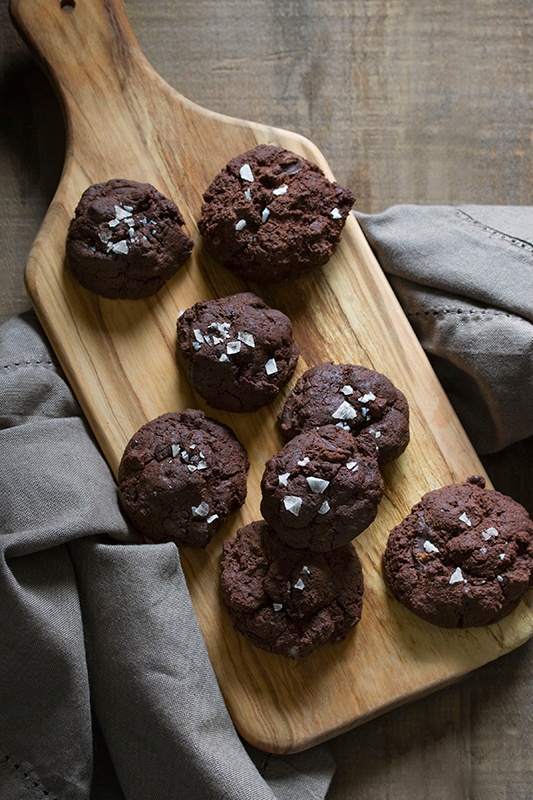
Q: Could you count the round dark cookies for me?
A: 8